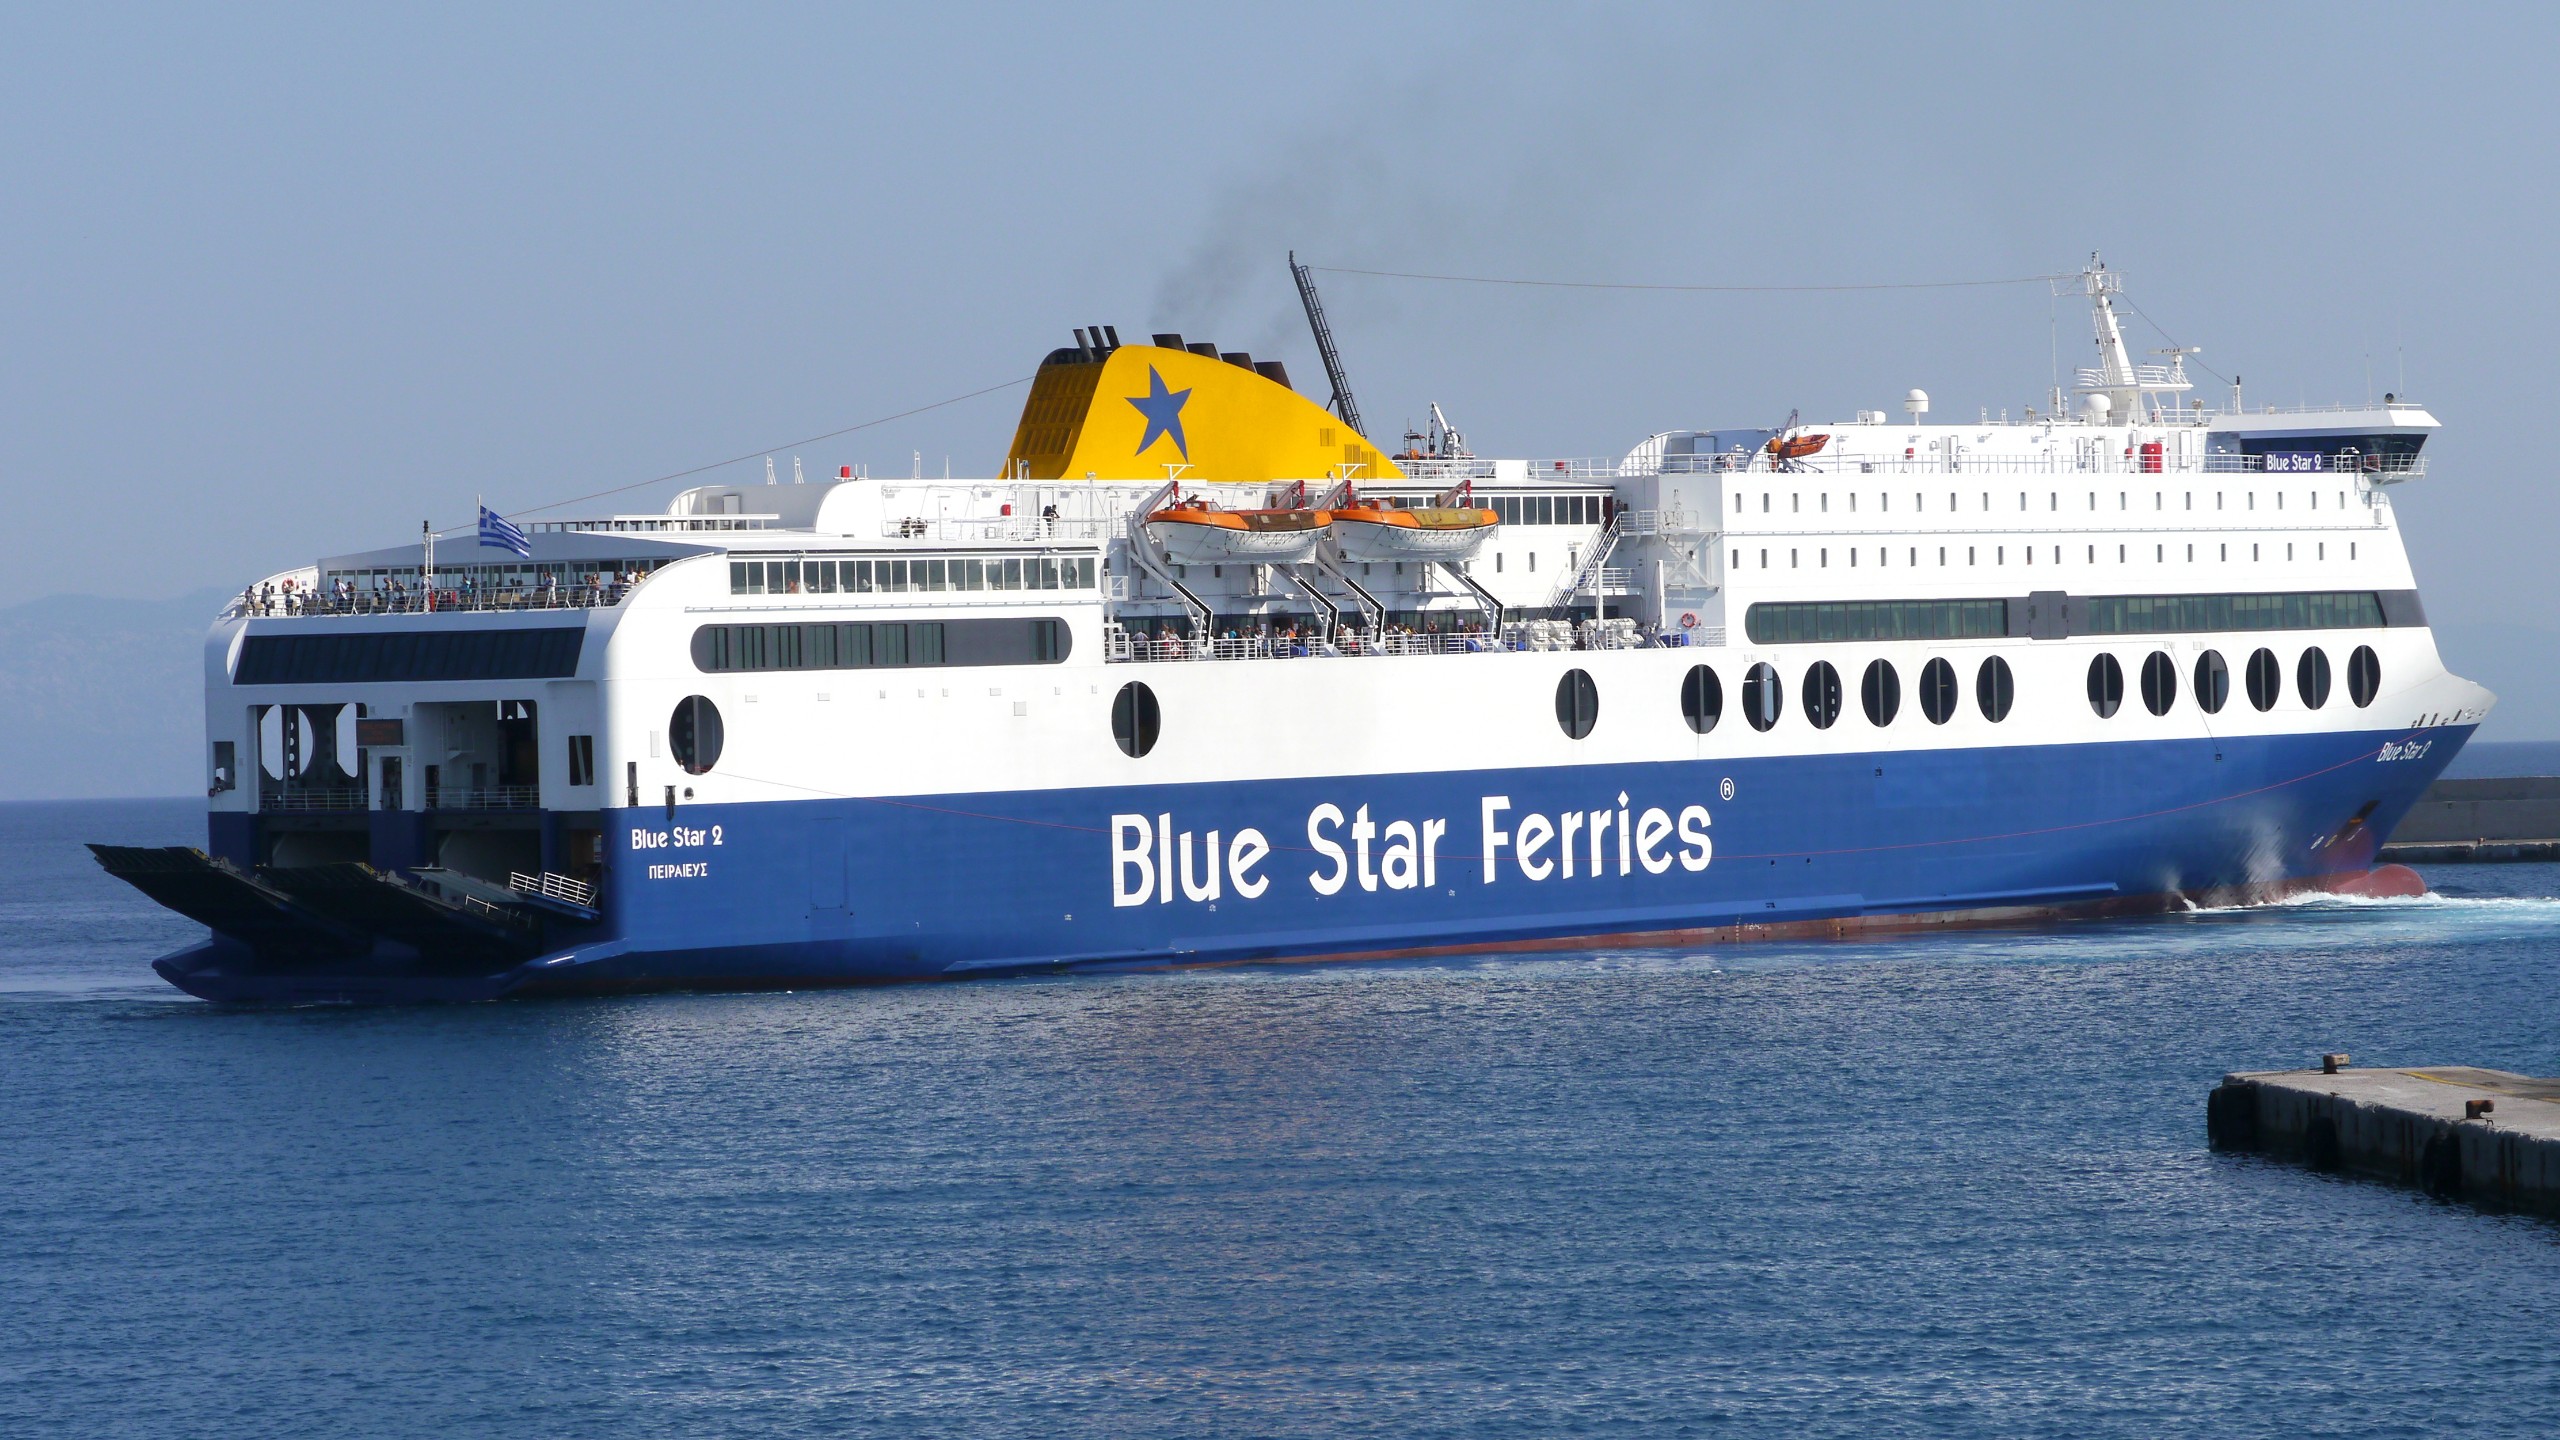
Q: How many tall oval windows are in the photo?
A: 15